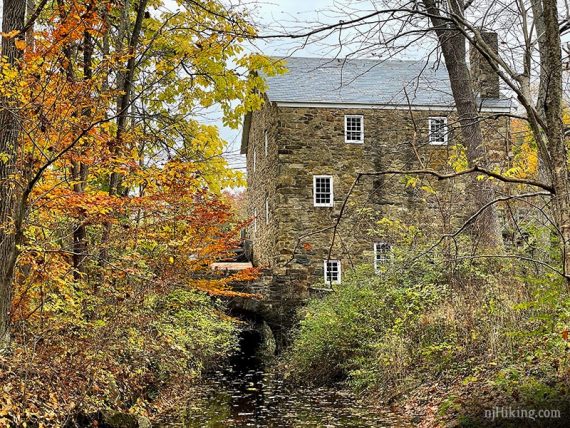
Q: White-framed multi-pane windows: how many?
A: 5